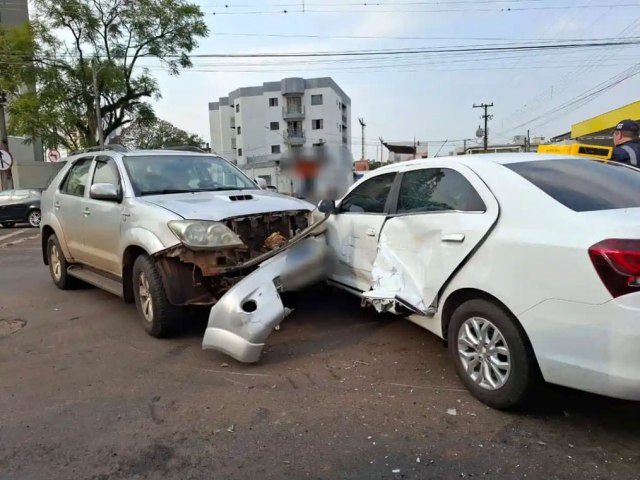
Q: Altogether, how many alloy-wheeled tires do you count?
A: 4